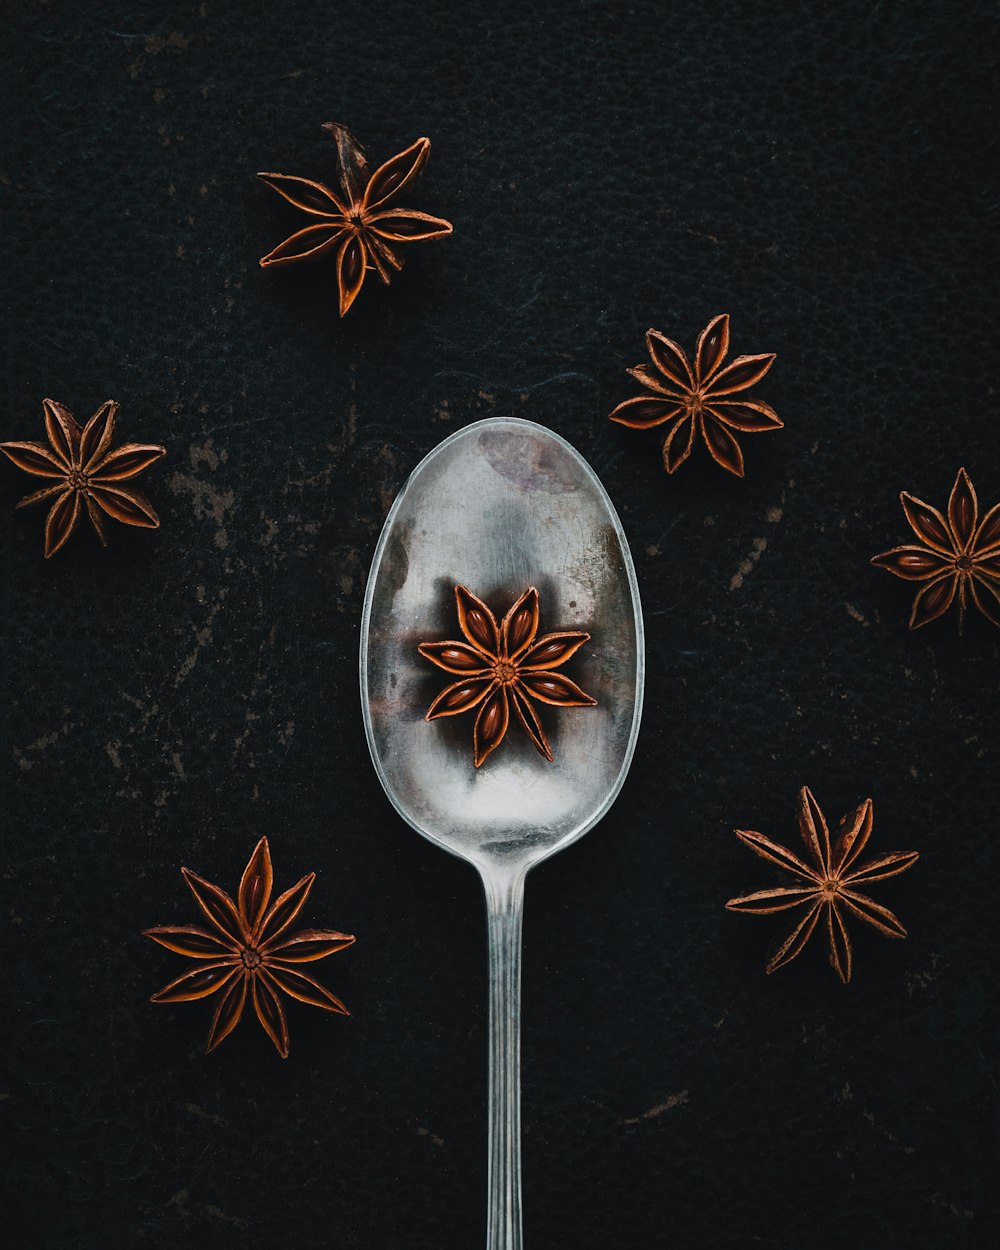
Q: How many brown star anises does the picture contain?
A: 7